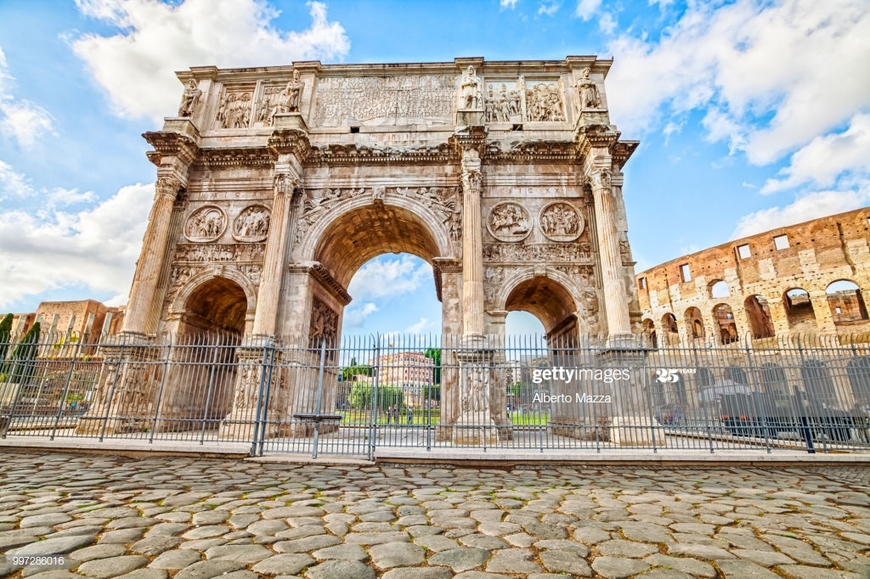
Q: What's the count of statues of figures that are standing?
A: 4